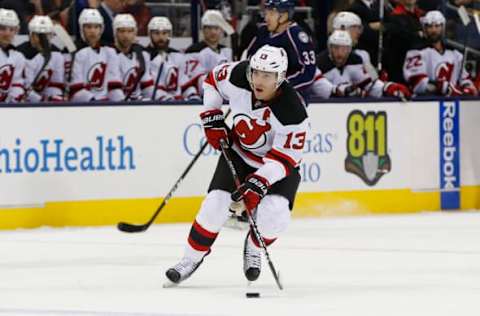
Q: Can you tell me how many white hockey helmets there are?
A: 10